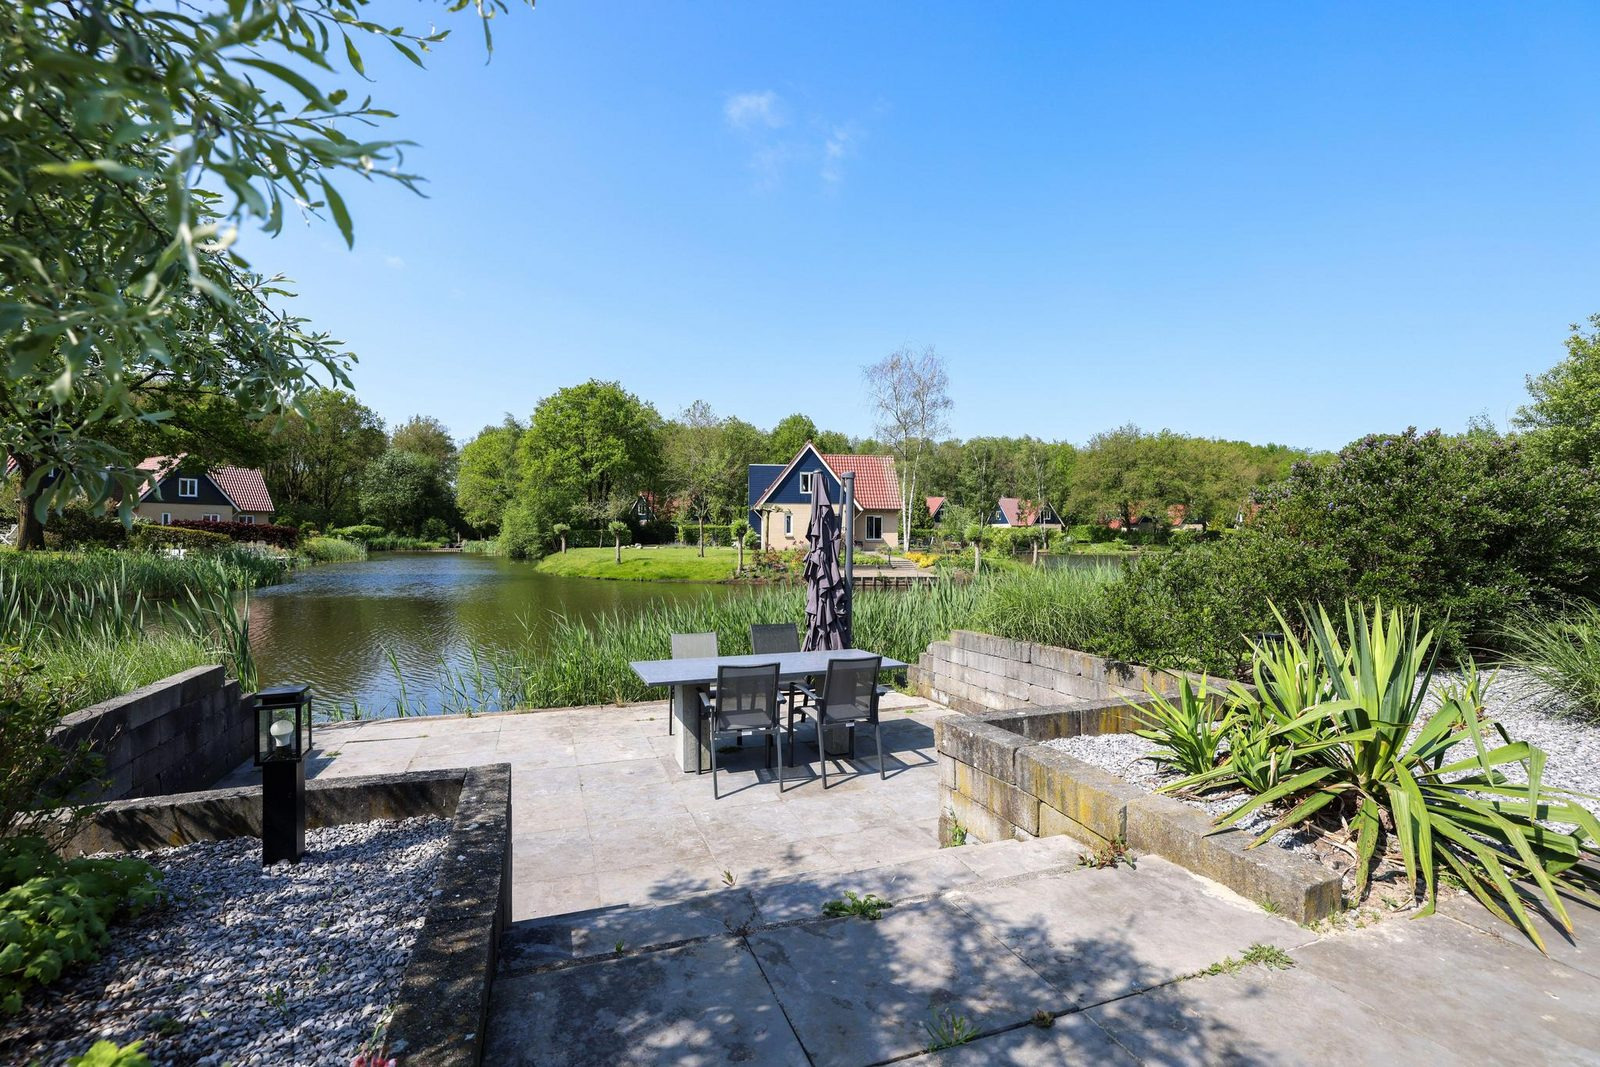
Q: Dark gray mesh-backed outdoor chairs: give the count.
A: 4